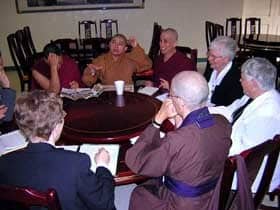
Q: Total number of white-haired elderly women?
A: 2